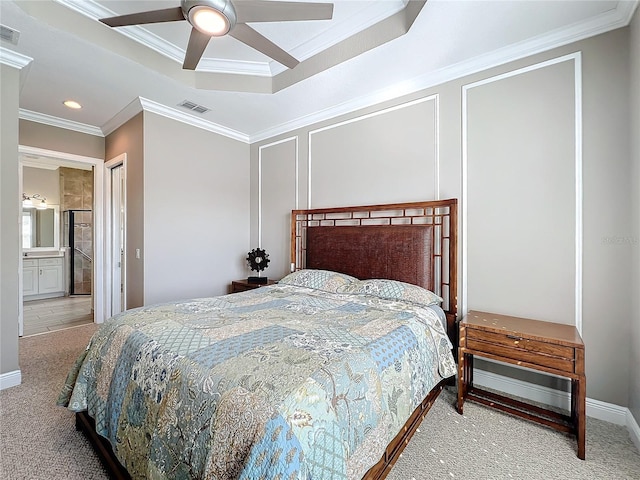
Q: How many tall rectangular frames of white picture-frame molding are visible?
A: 3